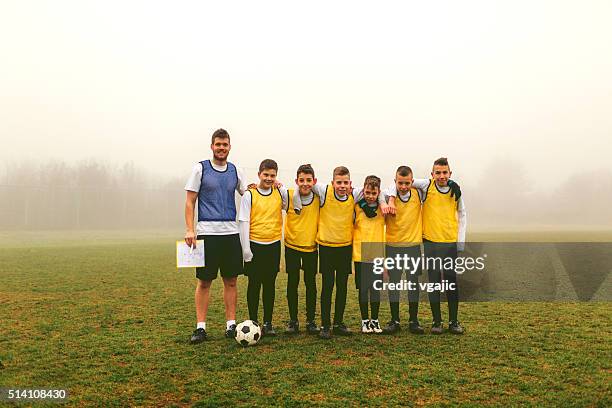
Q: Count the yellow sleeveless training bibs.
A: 6